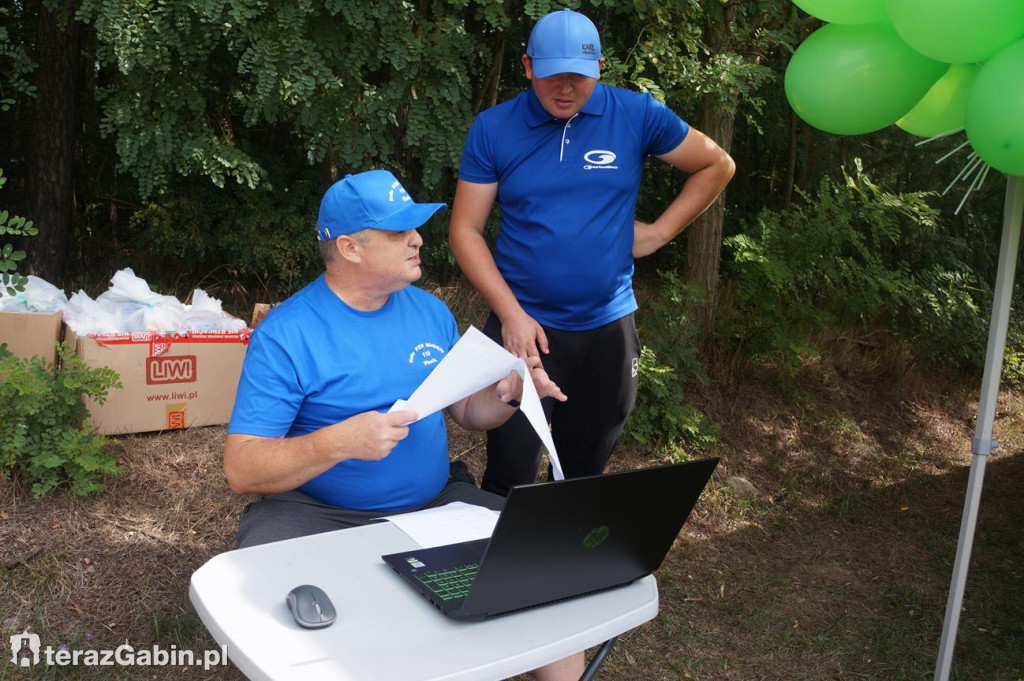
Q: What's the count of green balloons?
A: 5